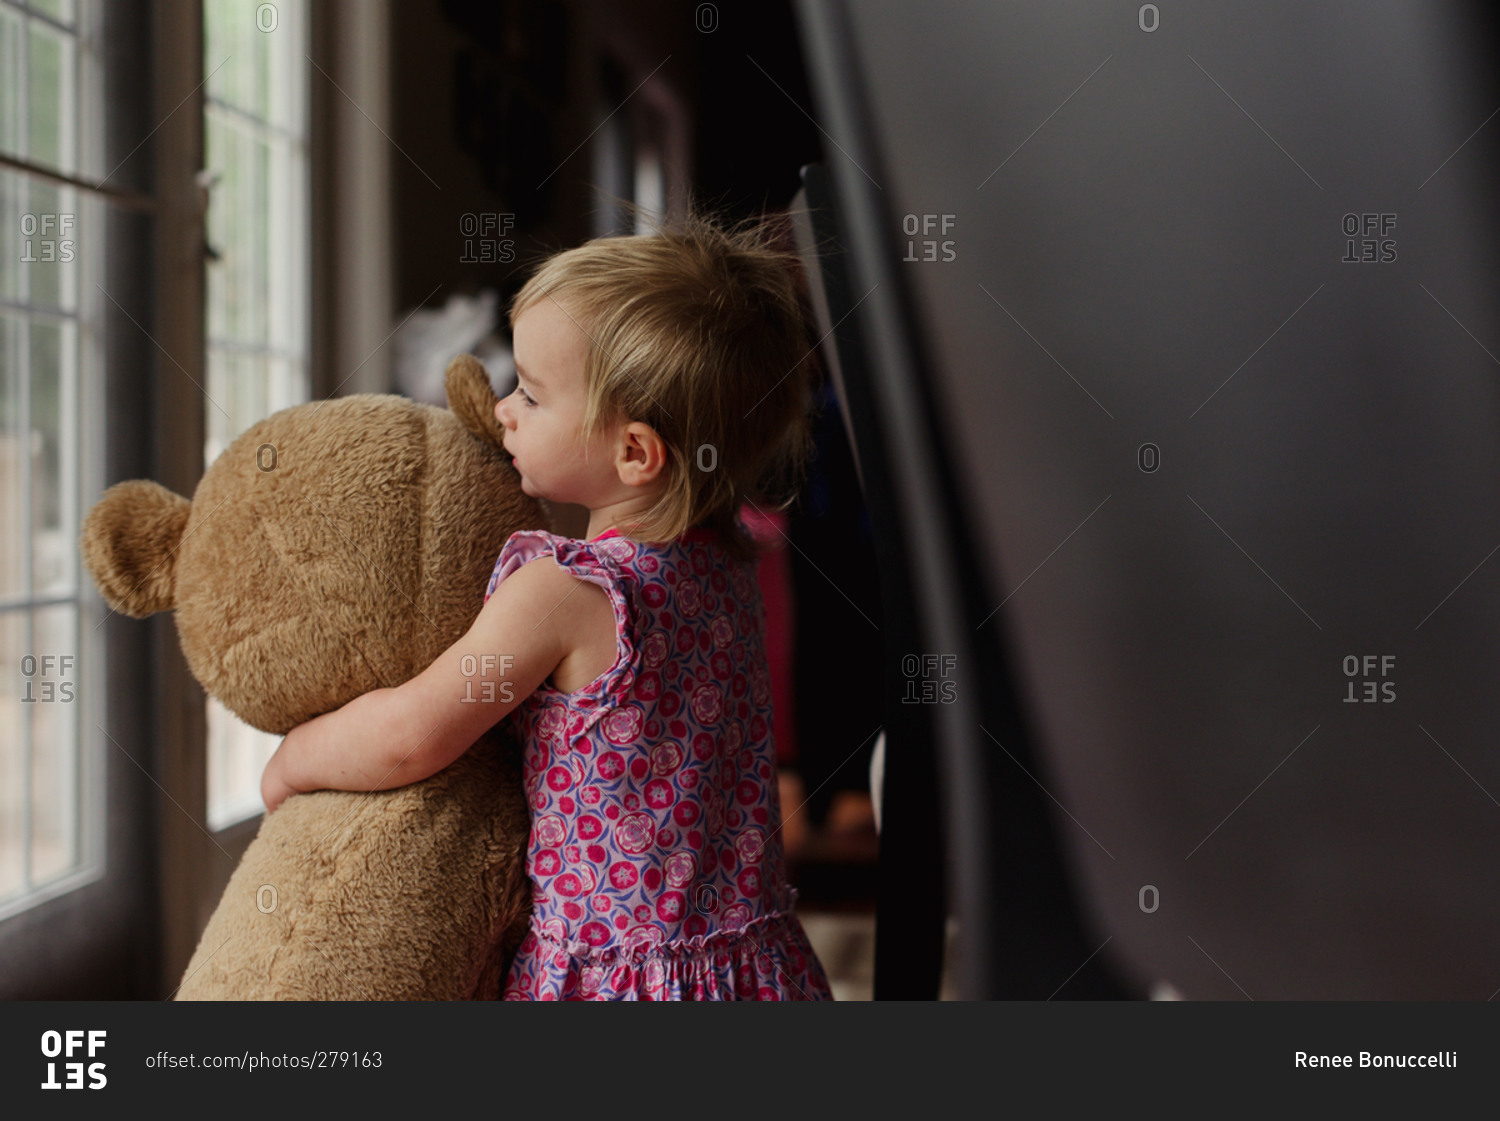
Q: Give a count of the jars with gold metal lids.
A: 0